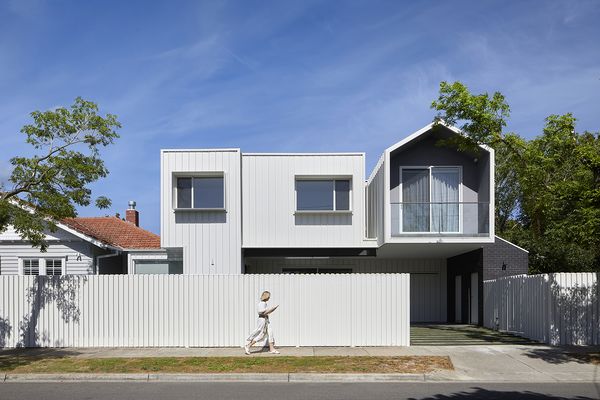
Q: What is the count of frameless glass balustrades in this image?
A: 1